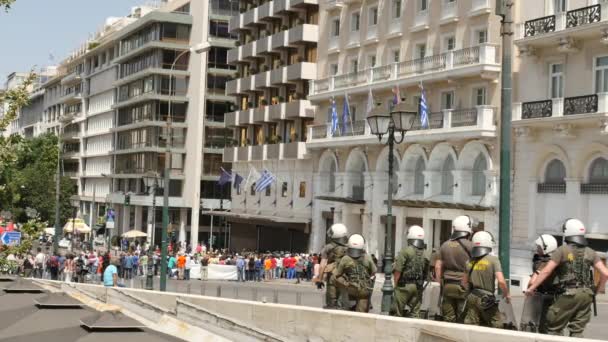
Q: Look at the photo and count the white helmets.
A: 7